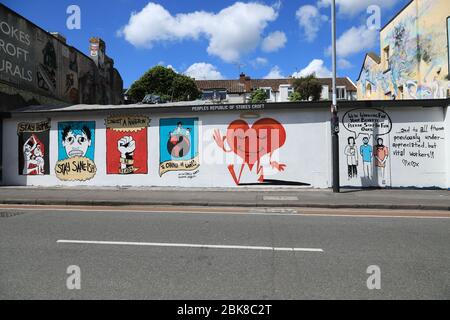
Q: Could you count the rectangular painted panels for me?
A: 4